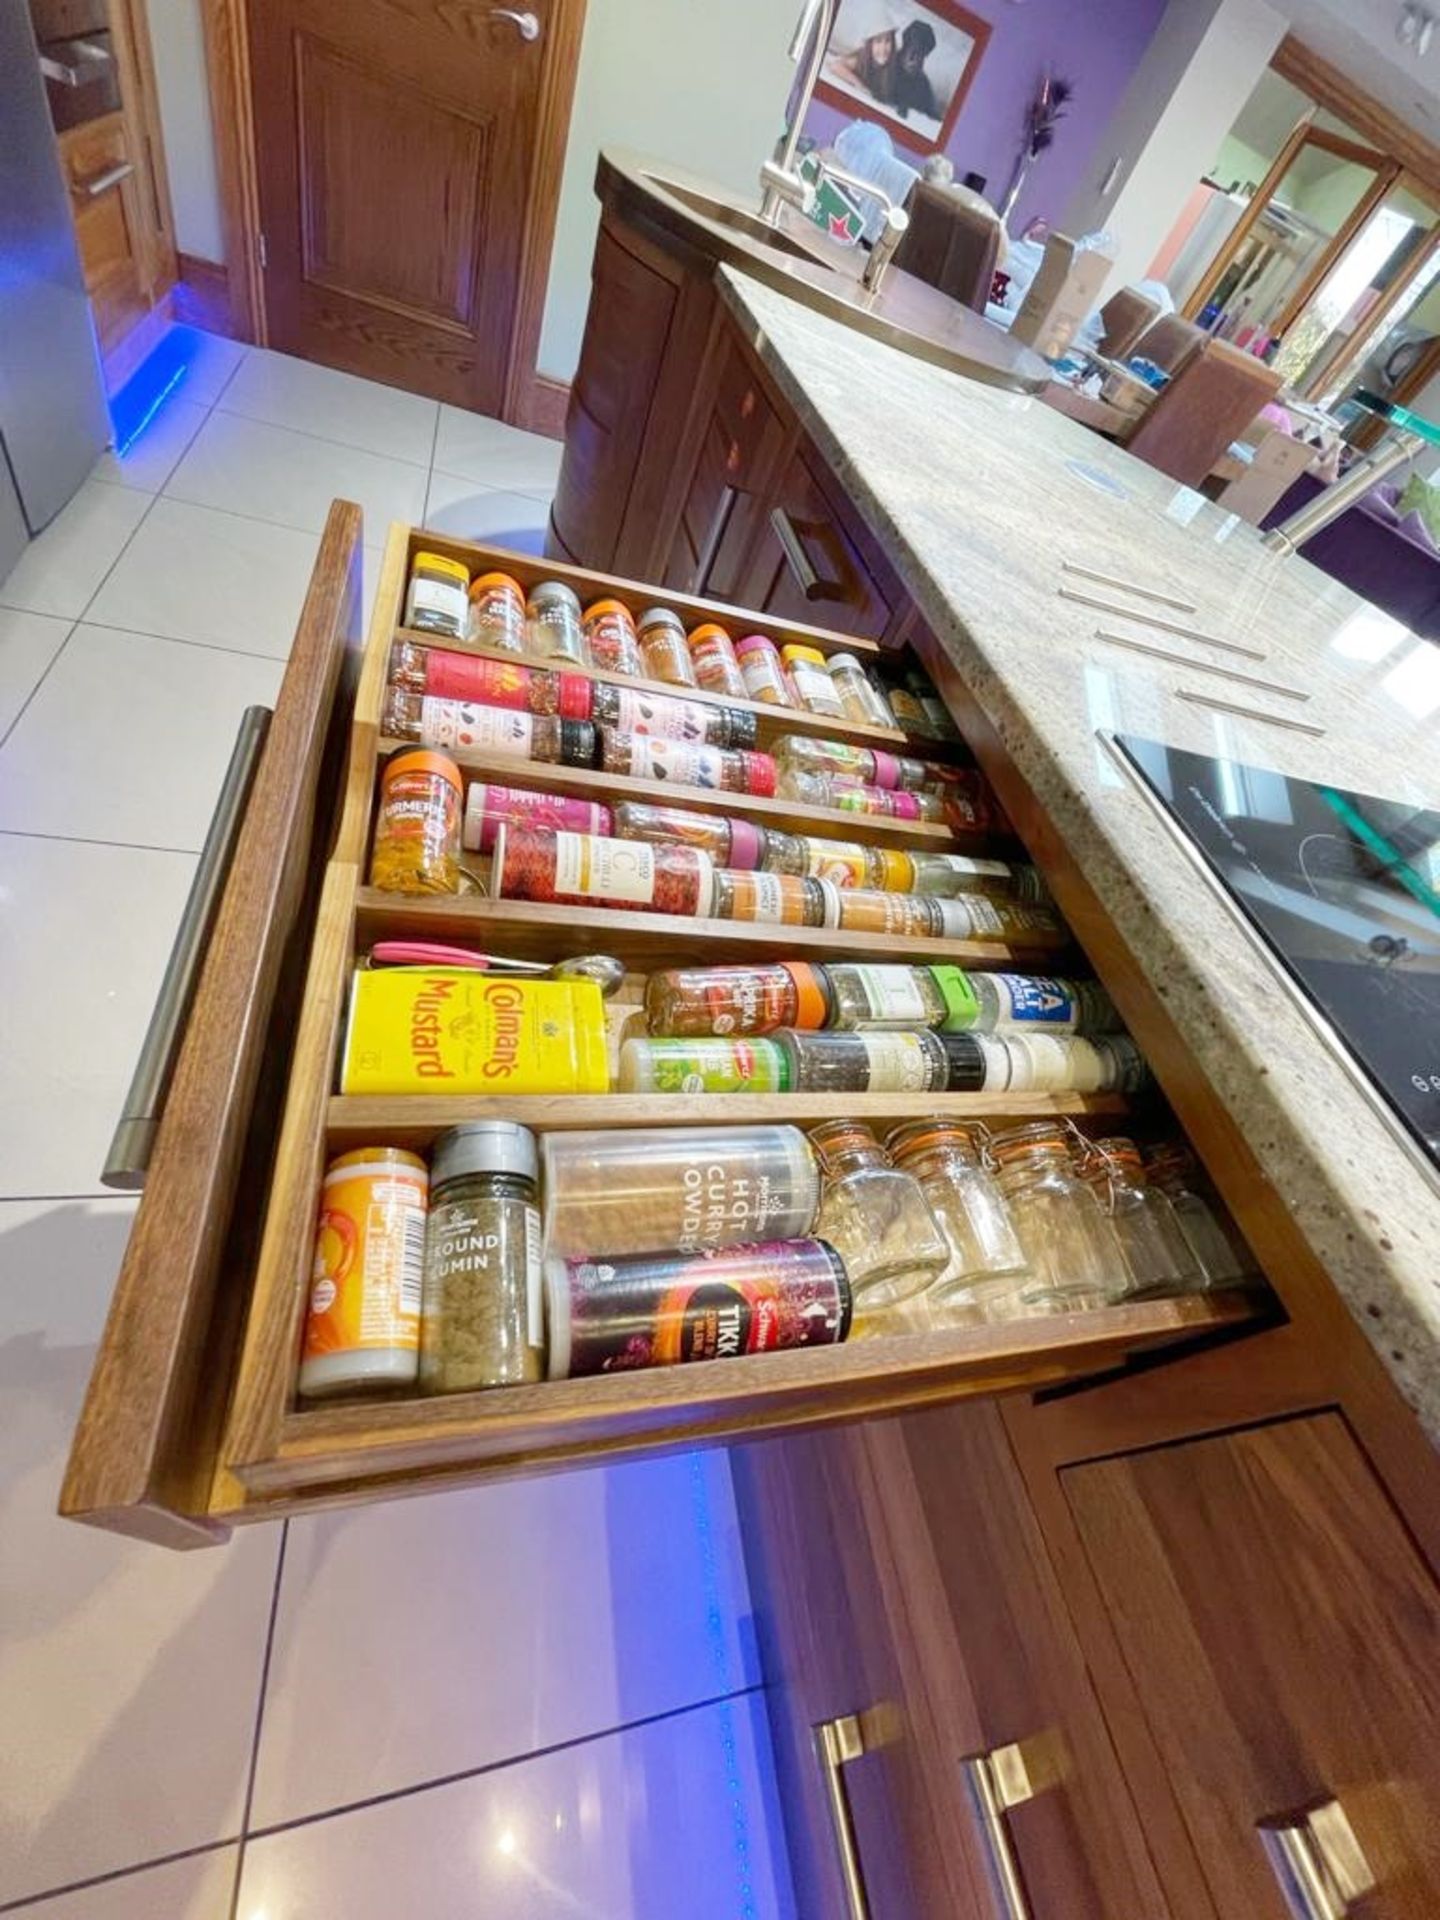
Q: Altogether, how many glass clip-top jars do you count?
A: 5